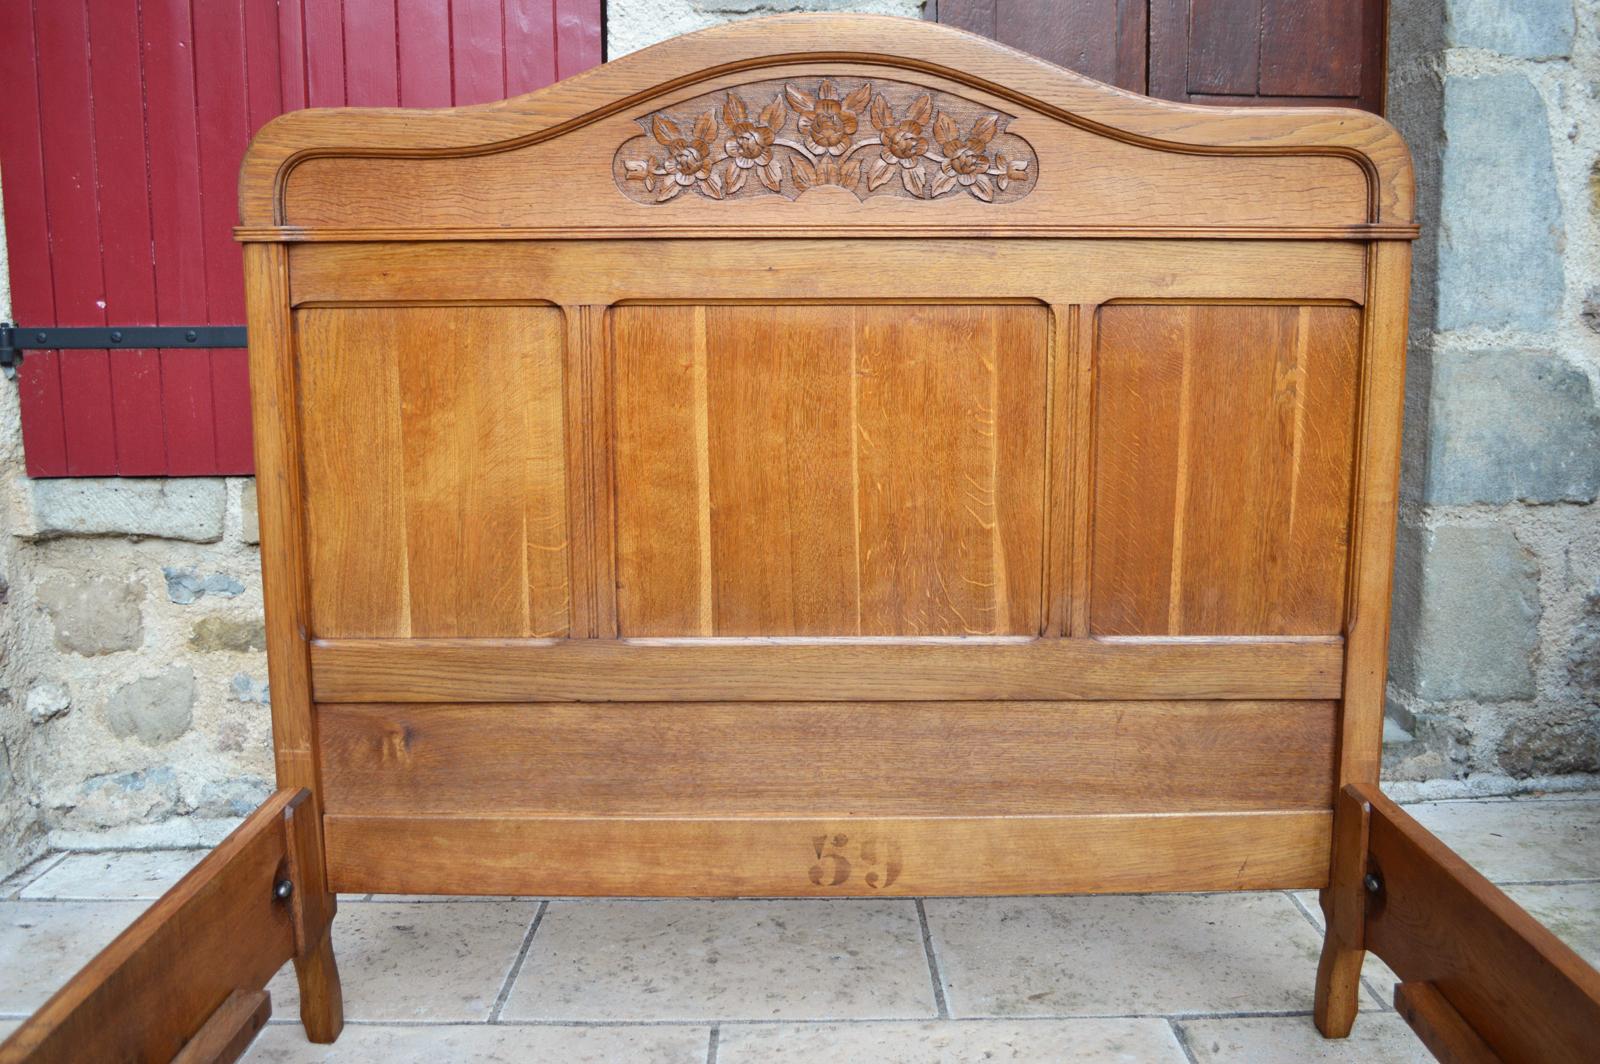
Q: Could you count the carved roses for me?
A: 5